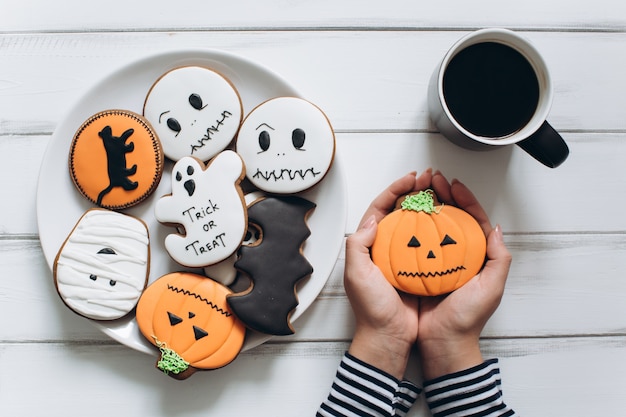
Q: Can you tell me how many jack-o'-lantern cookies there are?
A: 2